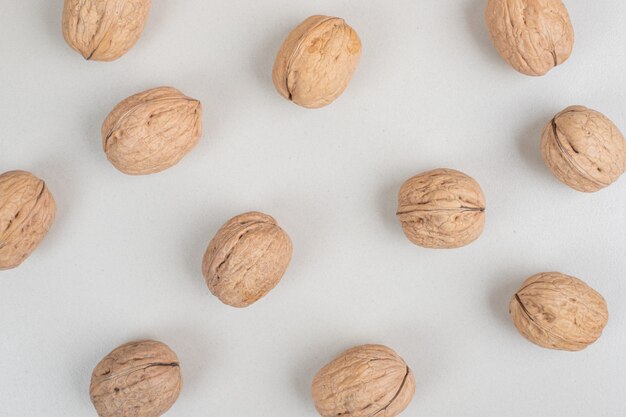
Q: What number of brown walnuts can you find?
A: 11